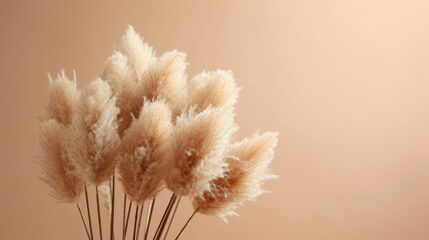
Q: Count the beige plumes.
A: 10